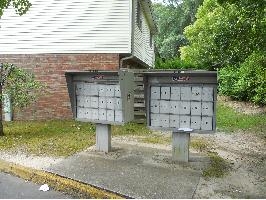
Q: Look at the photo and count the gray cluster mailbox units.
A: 2